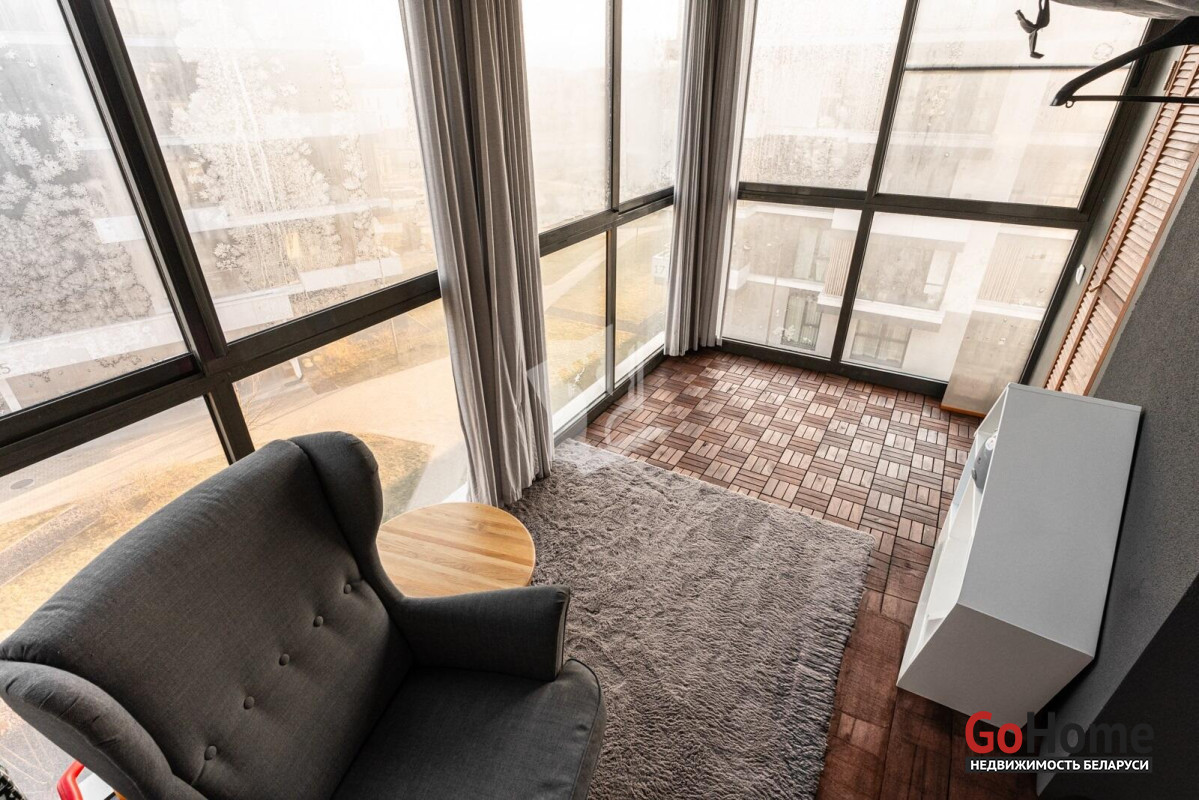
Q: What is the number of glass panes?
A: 12